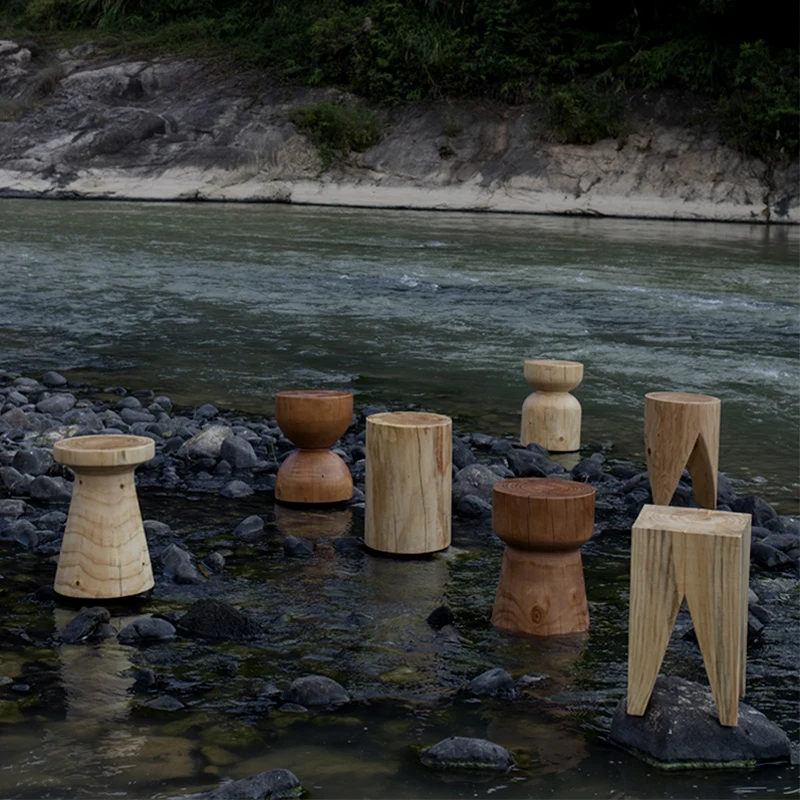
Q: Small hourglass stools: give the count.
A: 2